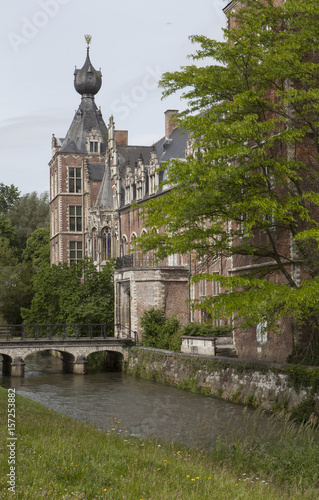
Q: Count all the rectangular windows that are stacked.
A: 3